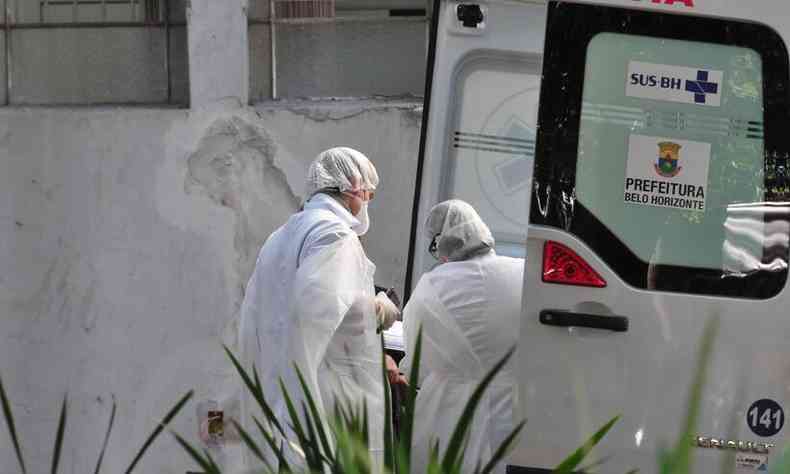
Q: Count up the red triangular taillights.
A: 1